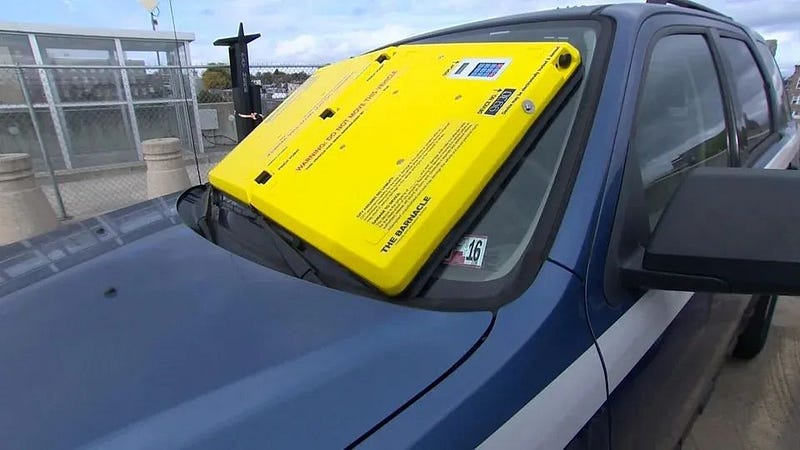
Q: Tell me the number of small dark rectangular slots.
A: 3